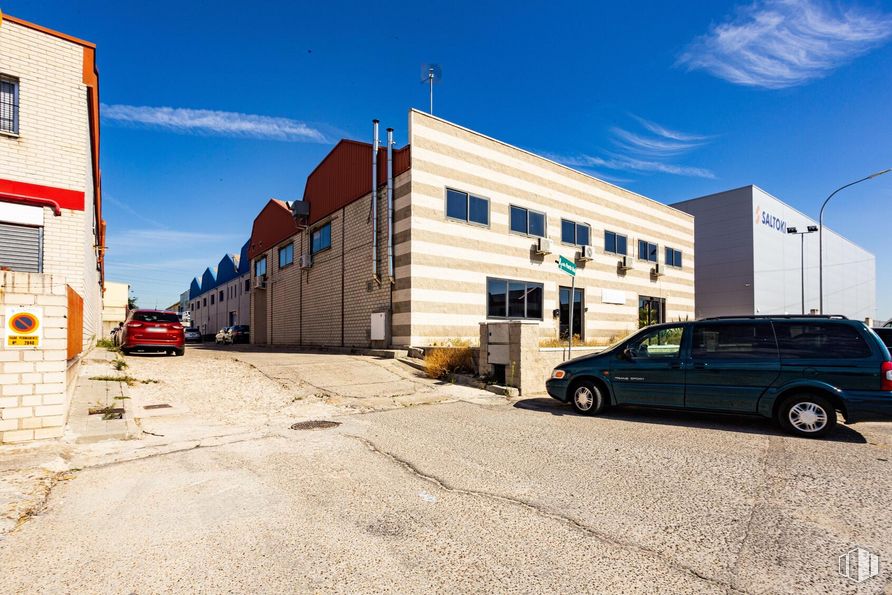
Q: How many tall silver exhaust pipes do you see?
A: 2